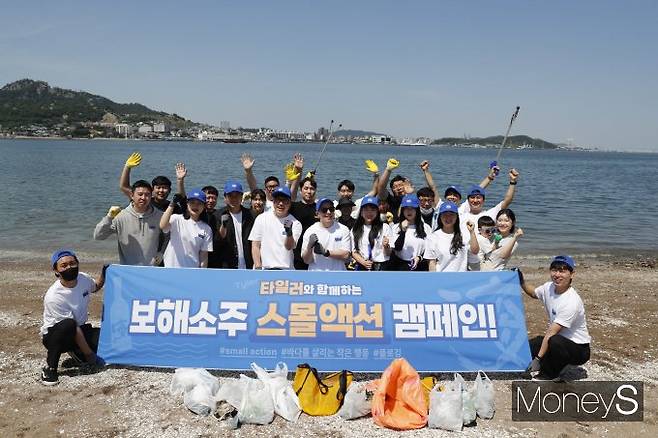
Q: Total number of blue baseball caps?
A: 11